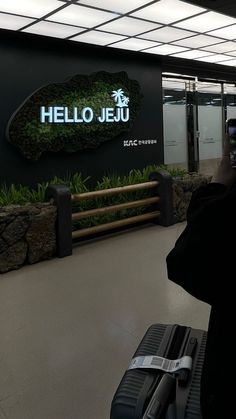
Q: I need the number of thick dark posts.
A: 2